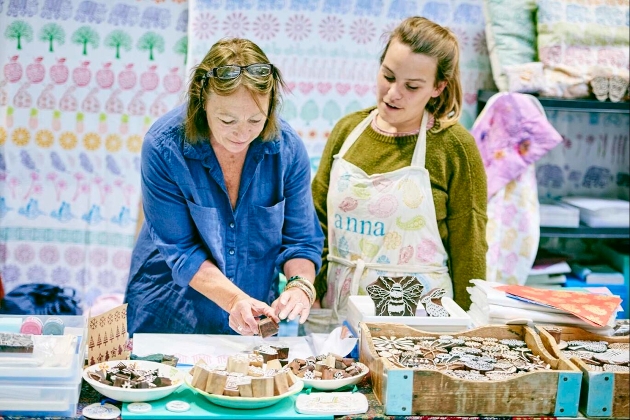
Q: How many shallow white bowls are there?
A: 3